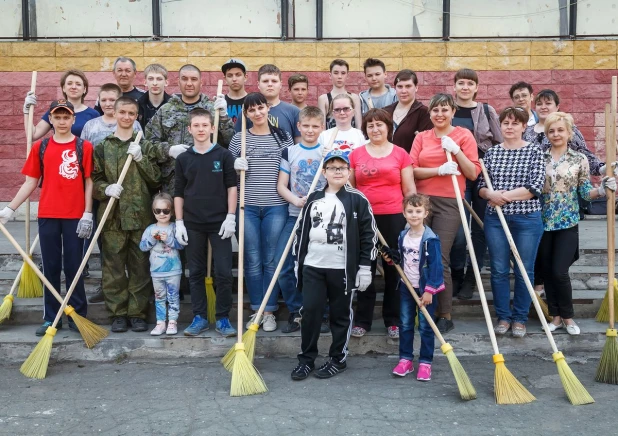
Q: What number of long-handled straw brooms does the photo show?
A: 14